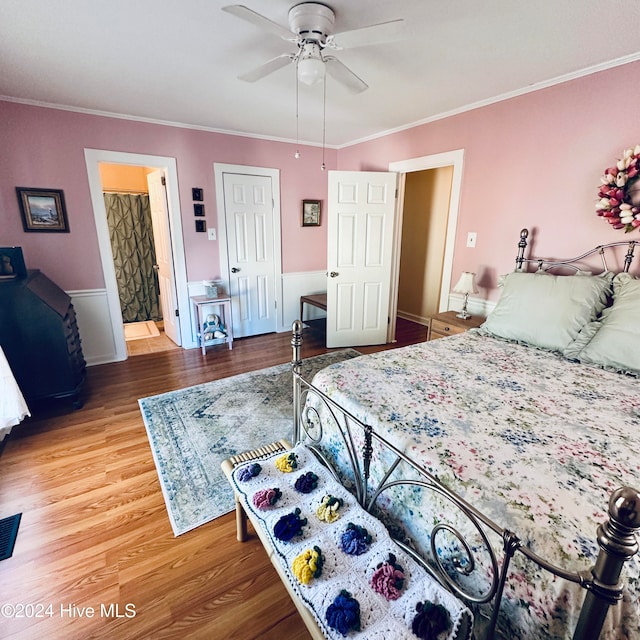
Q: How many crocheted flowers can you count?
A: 11